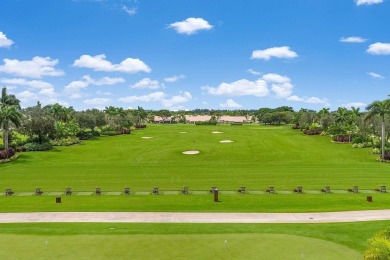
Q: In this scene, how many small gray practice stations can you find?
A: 14